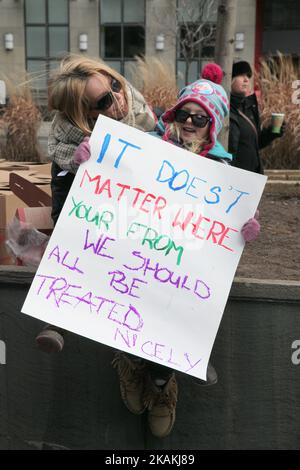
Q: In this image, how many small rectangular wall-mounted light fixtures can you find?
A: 4